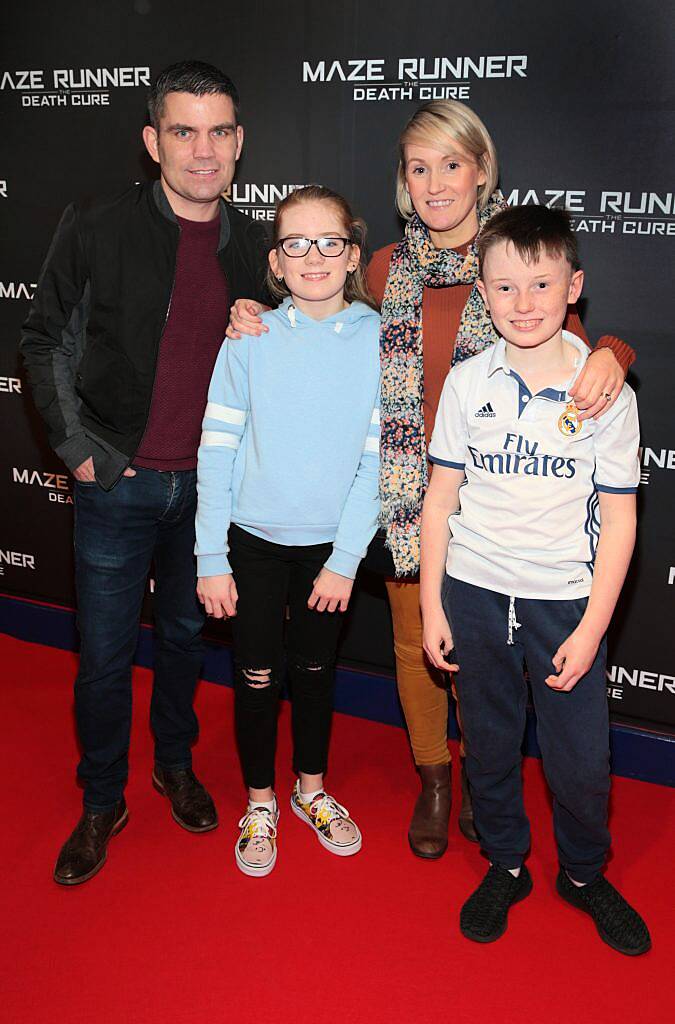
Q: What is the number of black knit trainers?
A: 2